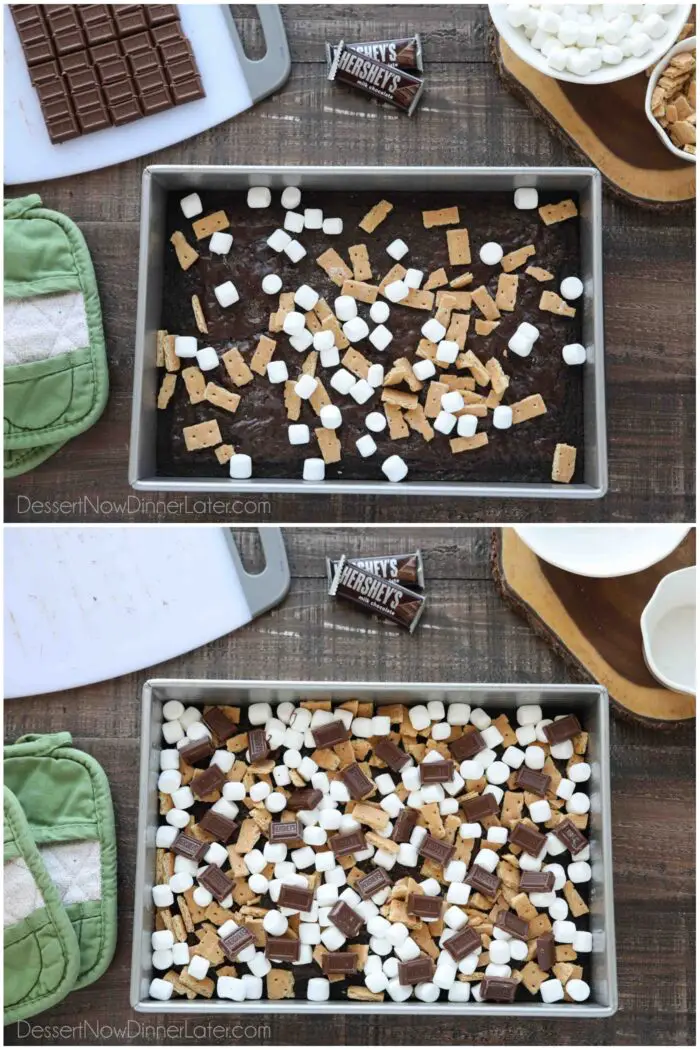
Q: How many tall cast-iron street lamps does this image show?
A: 0